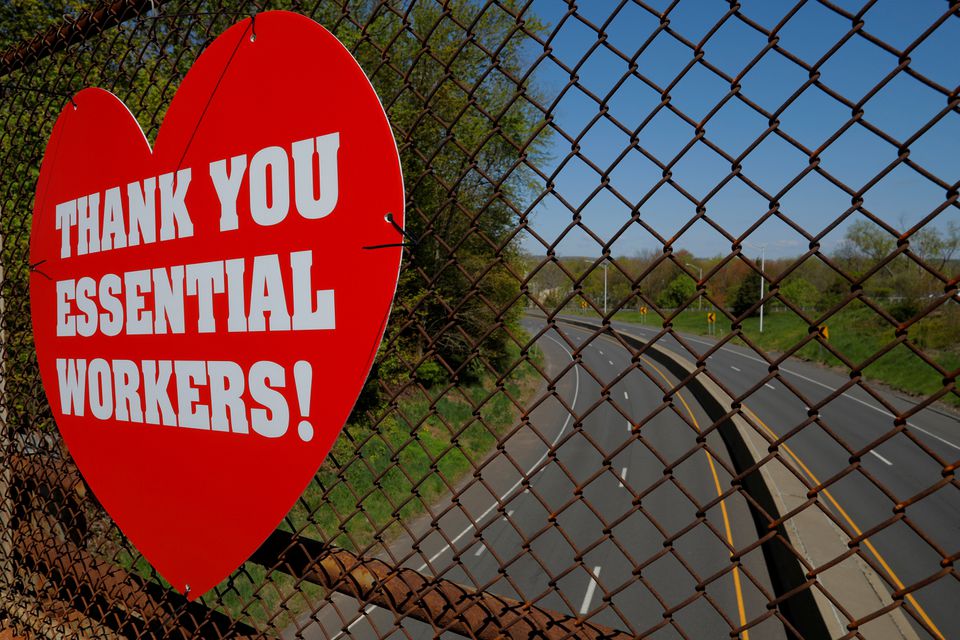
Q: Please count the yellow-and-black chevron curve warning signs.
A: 4